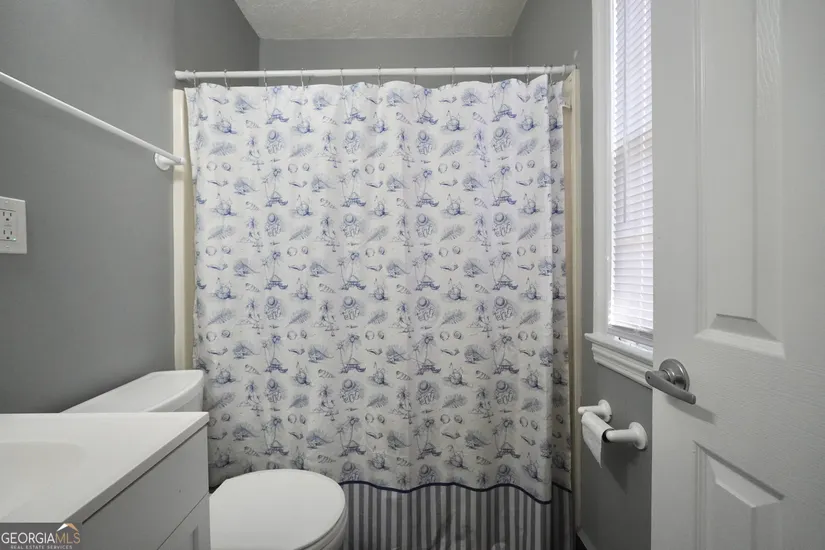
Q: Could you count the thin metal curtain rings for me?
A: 12